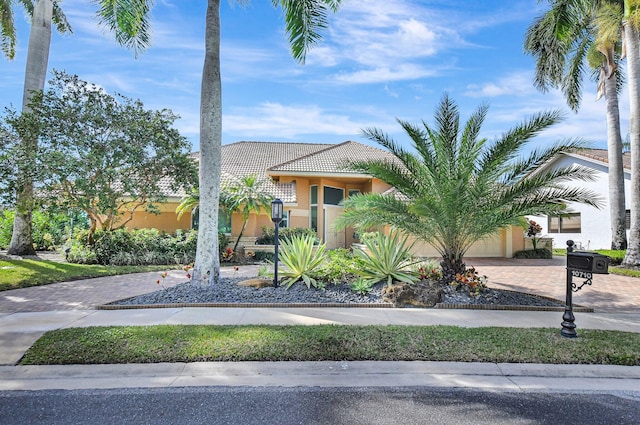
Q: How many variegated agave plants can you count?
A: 2